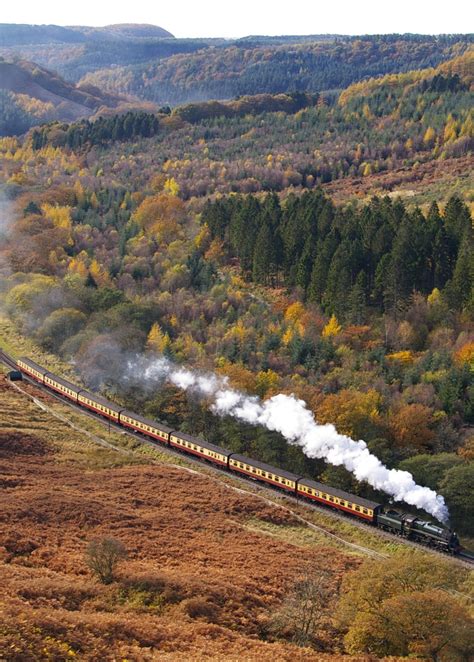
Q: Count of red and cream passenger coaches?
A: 7